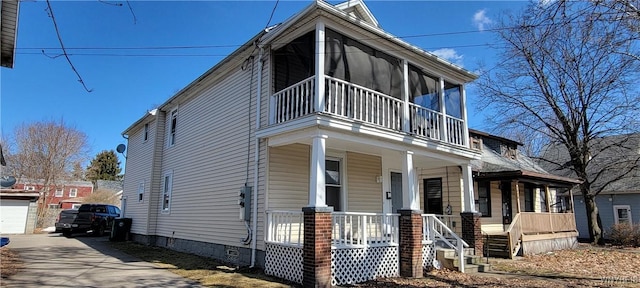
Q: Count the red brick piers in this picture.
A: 3